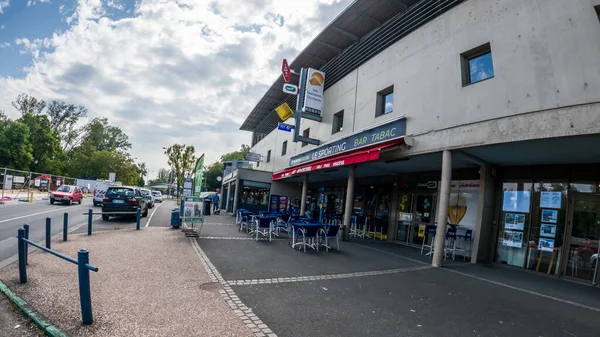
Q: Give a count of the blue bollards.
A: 7